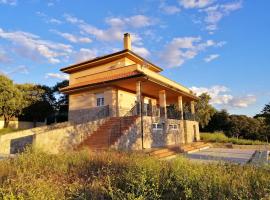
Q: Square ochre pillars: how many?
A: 4